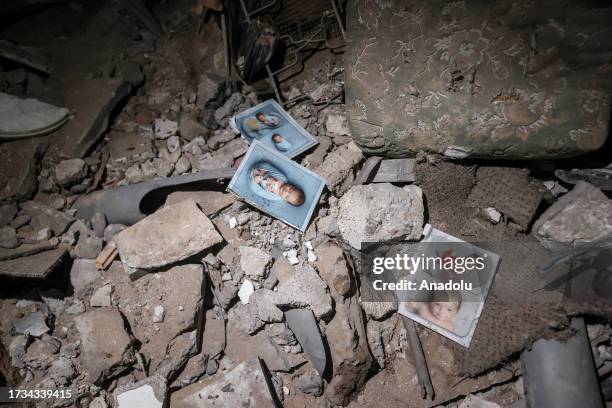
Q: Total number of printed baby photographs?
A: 3